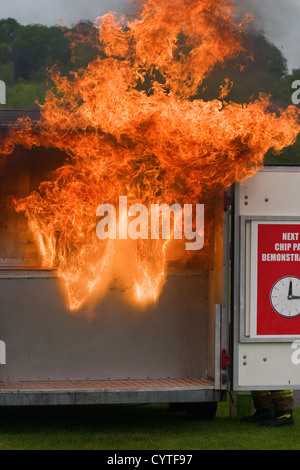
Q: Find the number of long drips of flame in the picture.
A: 3